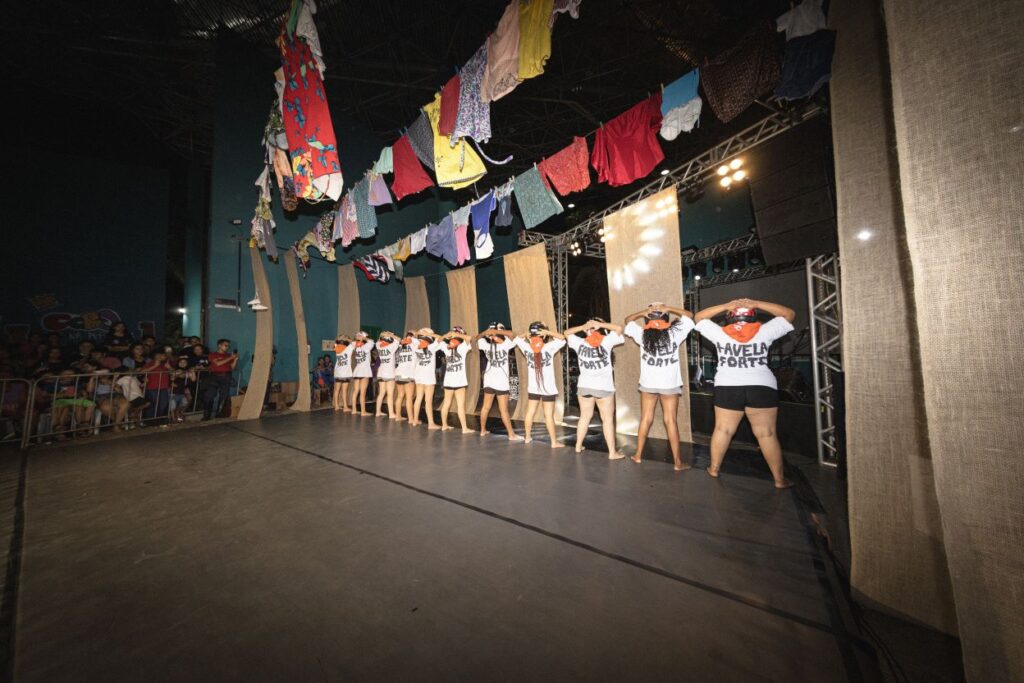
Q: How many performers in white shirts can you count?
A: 11